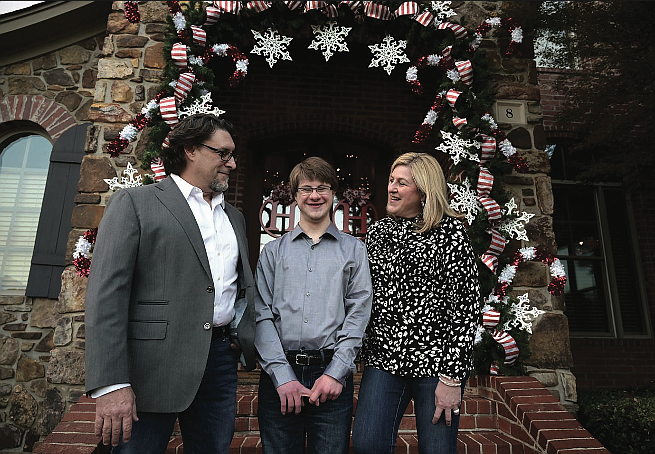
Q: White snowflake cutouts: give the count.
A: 10